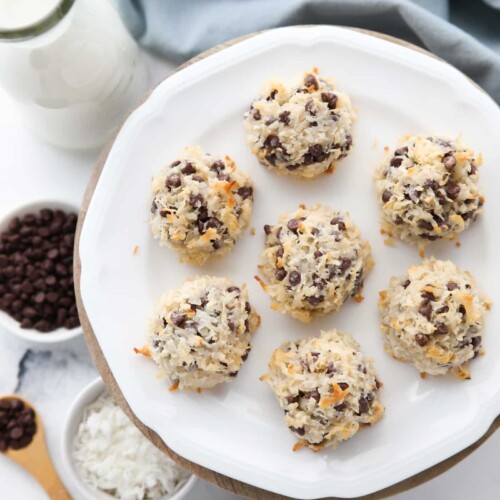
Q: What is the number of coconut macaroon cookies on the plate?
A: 7